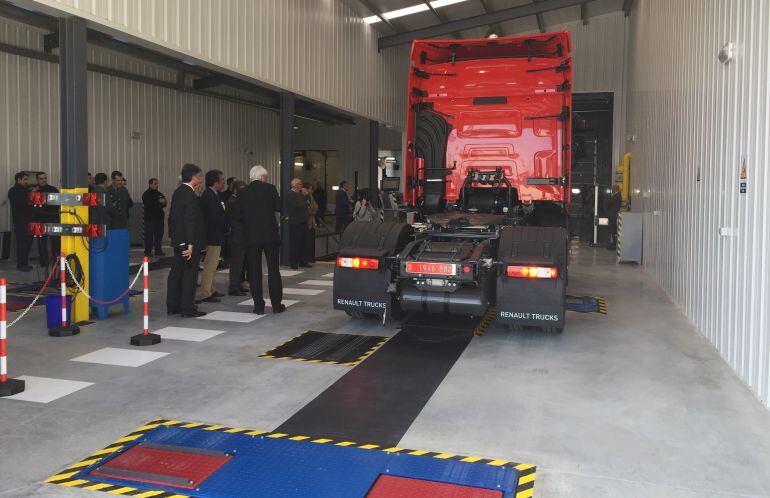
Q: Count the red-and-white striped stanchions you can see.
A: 3